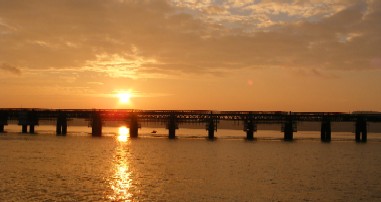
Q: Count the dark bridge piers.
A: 11